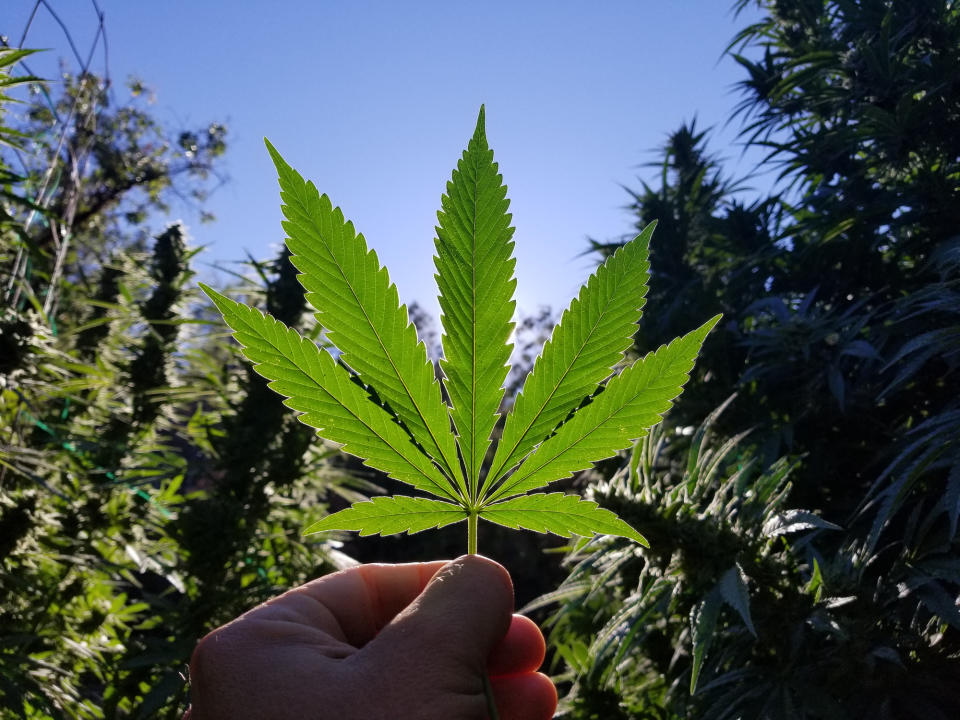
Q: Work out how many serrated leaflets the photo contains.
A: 7